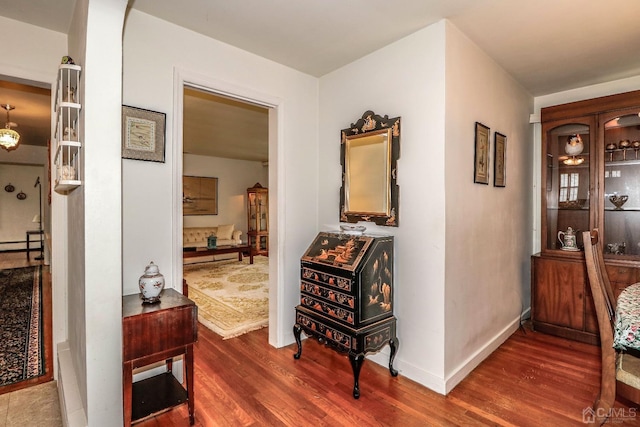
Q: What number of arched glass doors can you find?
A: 2